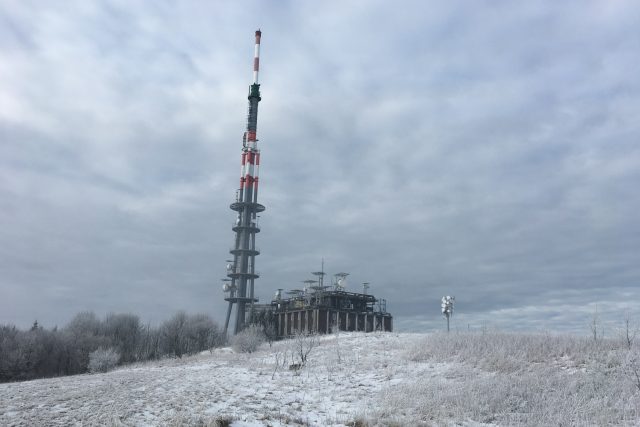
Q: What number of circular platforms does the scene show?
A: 5